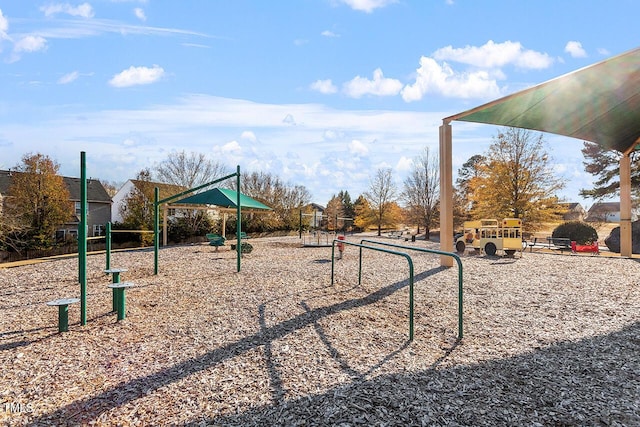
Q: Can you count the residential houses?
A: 5